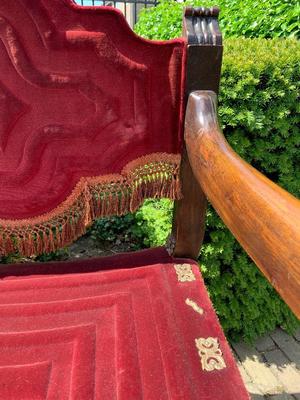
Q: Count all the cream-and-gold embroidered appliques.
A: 3